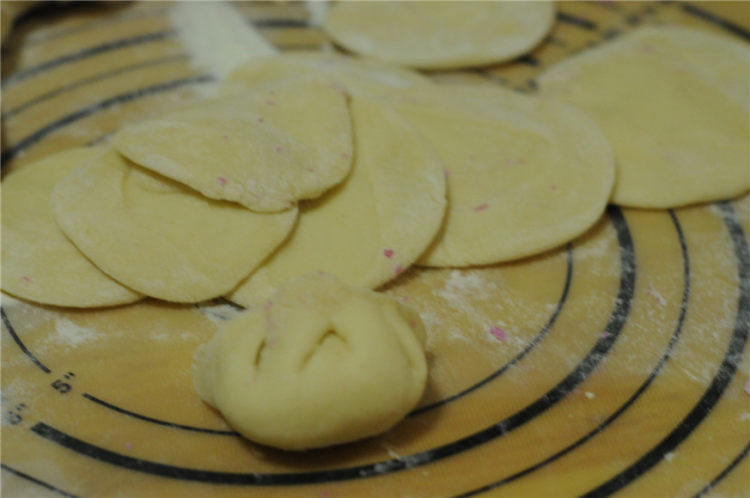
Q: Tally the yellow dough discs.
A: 8